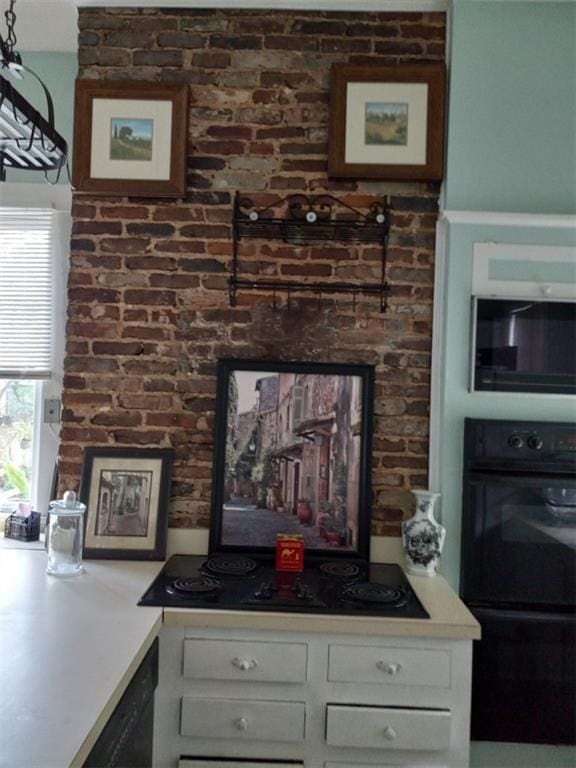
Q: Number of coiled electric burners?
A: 4